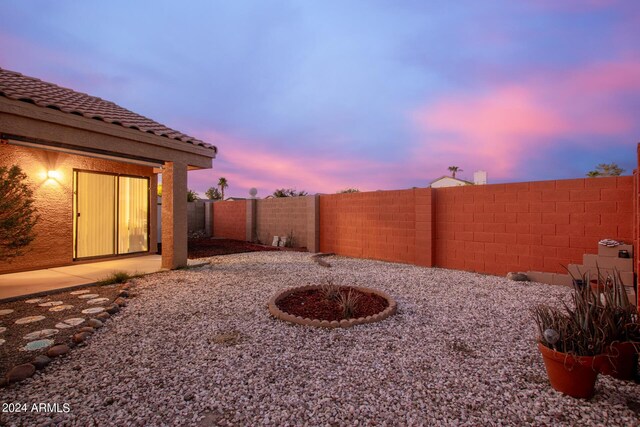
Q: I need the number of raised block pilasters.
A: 4